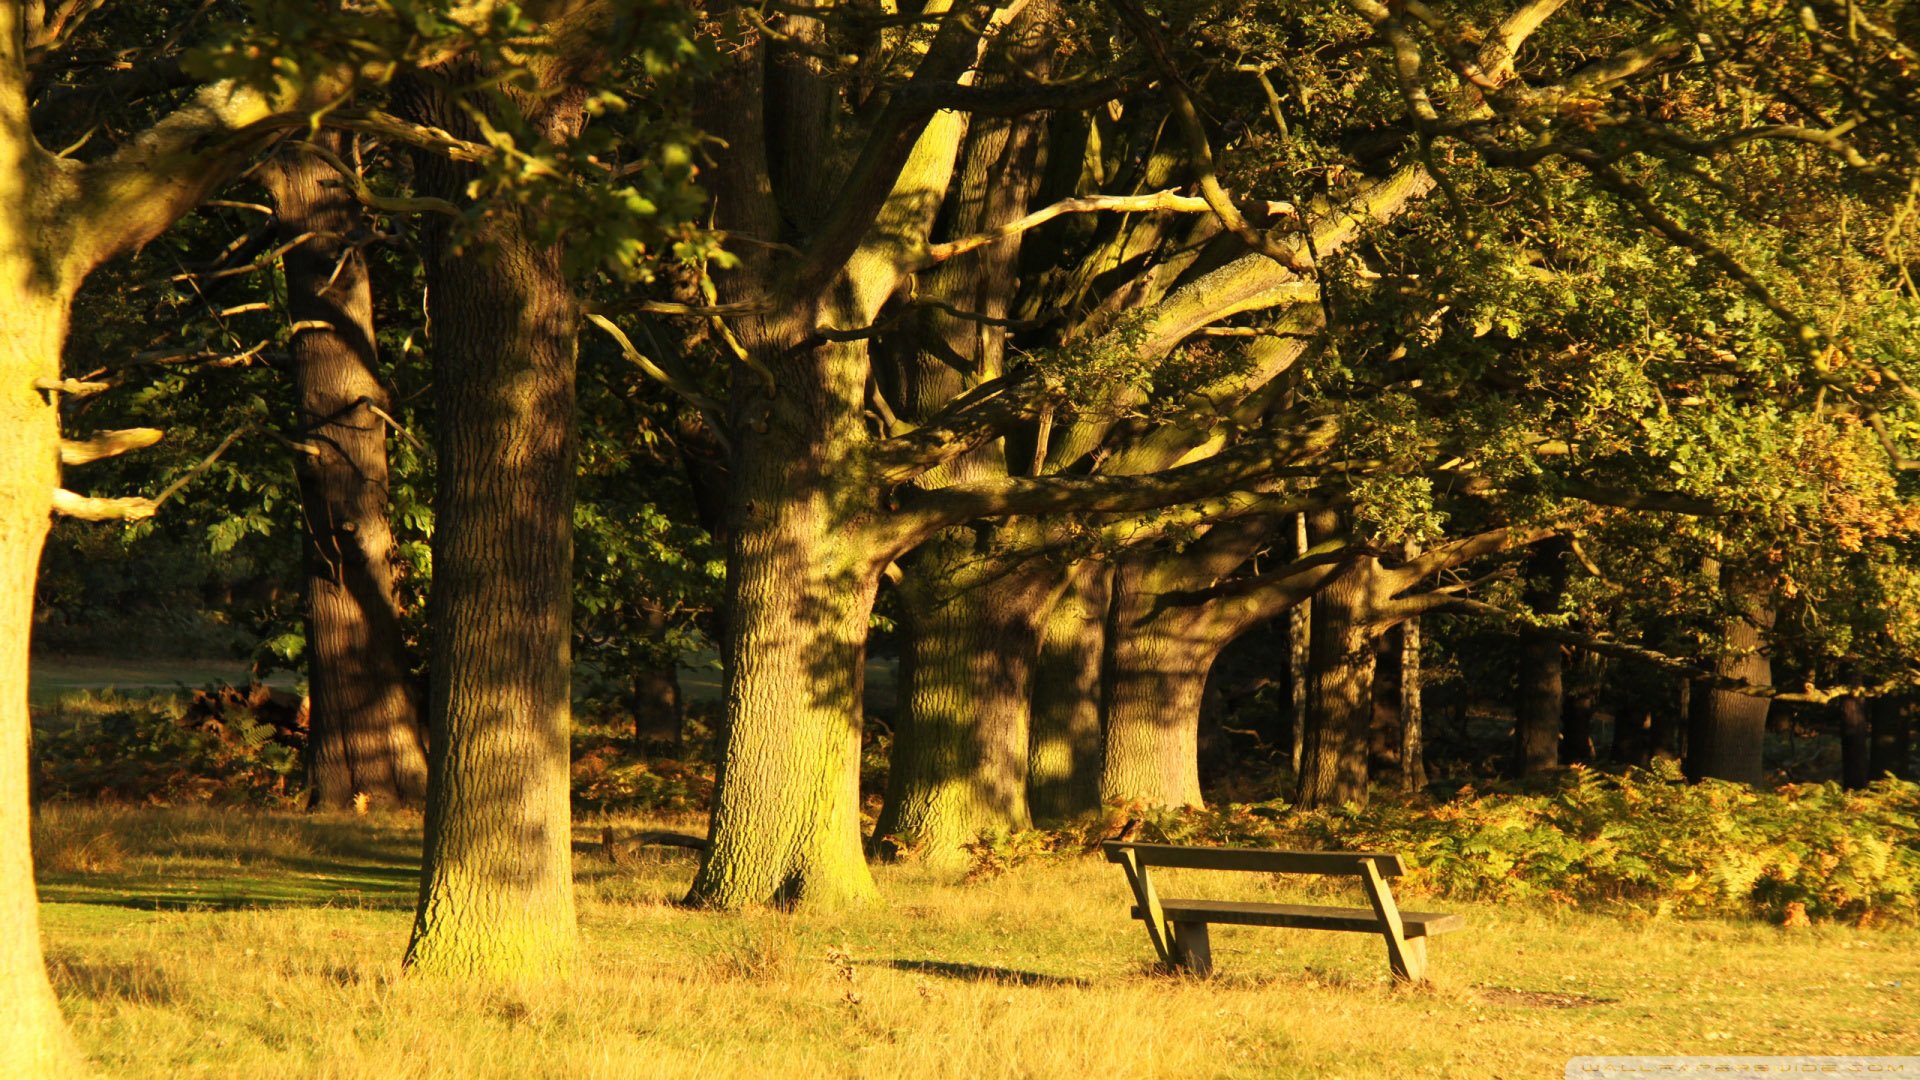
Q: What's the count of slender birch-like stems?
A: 2